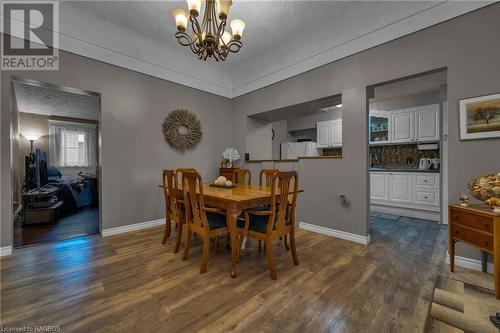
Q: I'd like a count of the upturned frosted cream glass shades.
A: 6